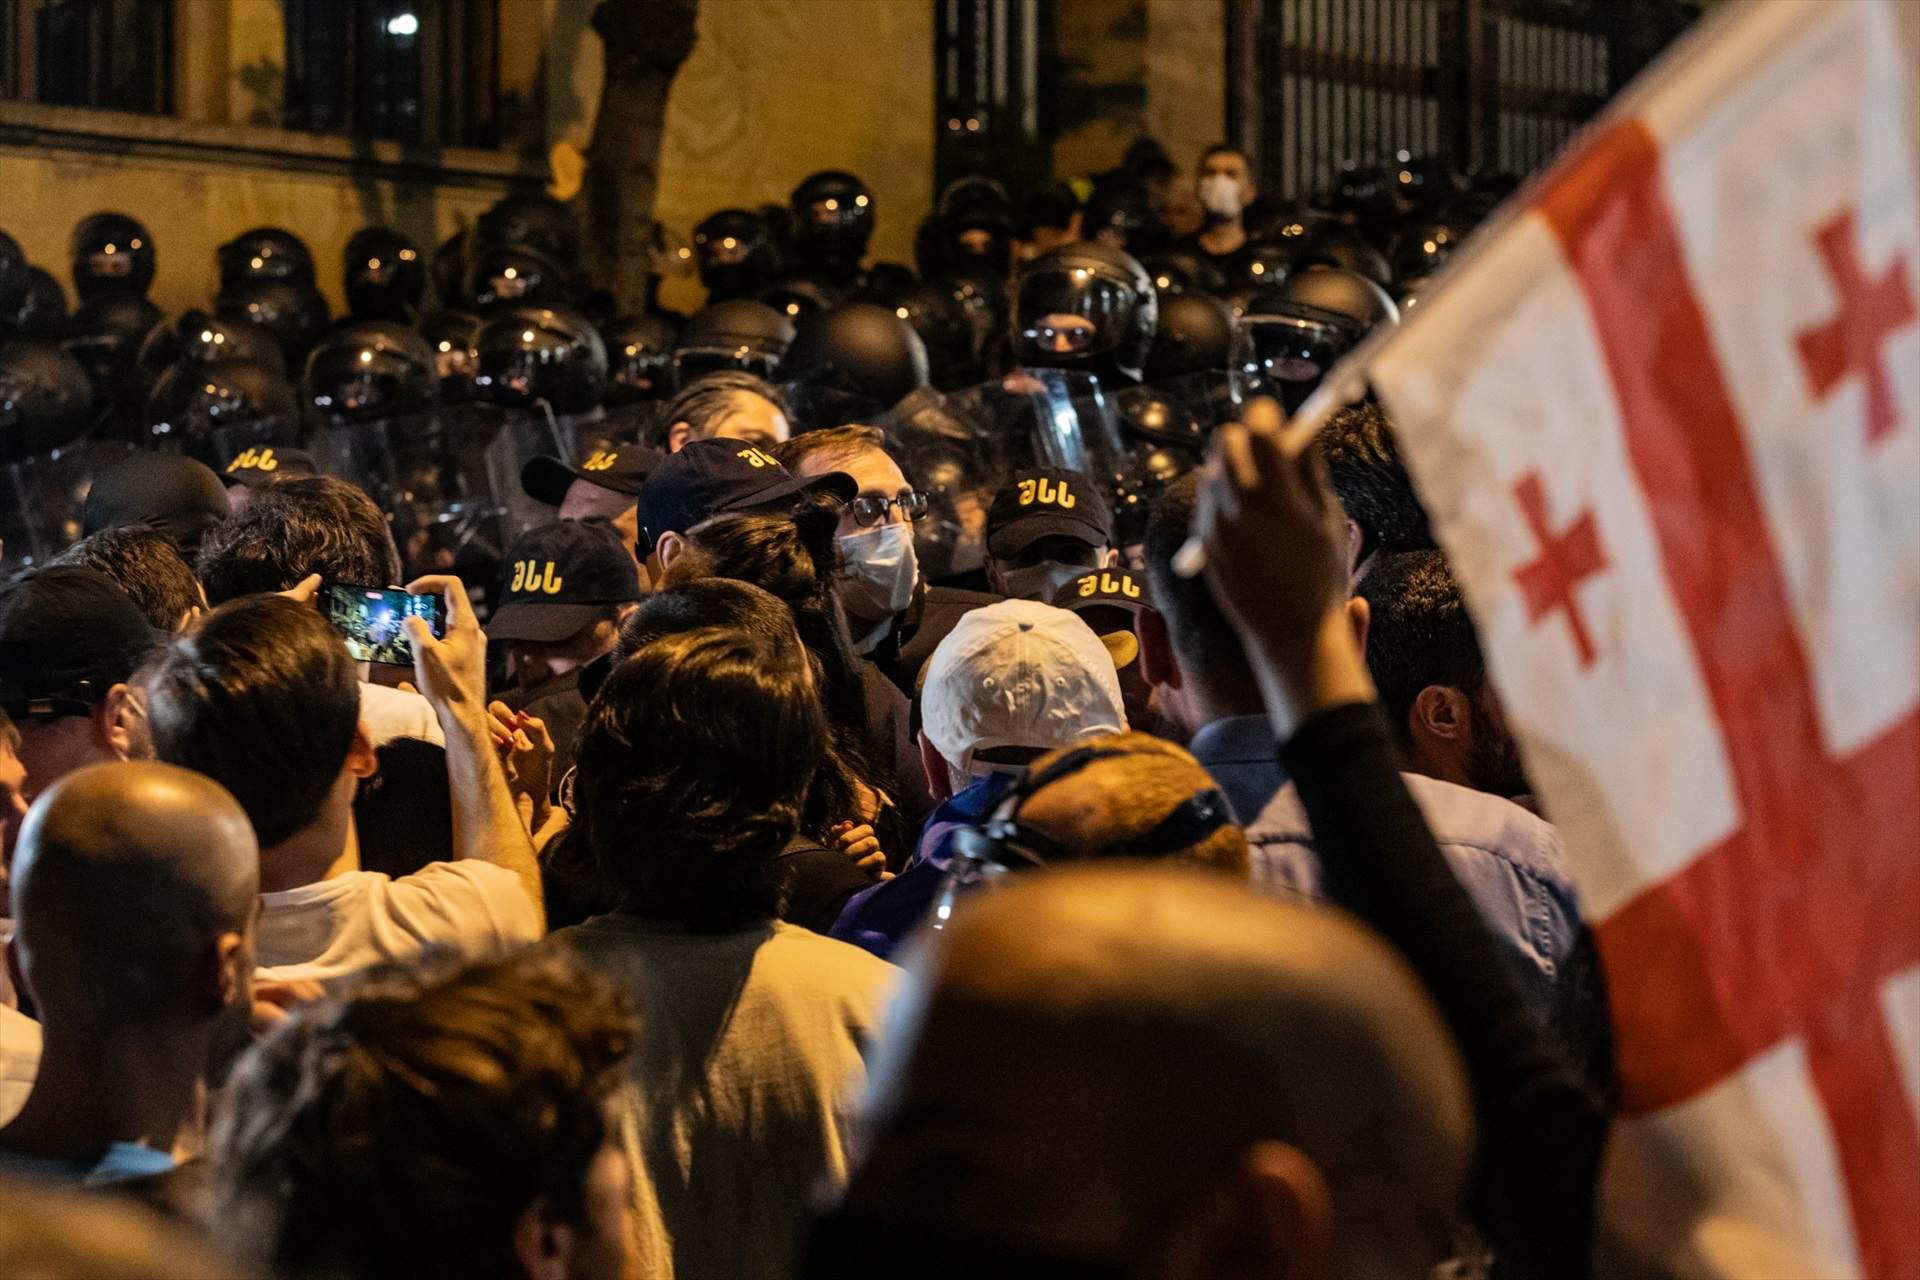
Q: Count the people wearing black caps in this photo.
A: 7